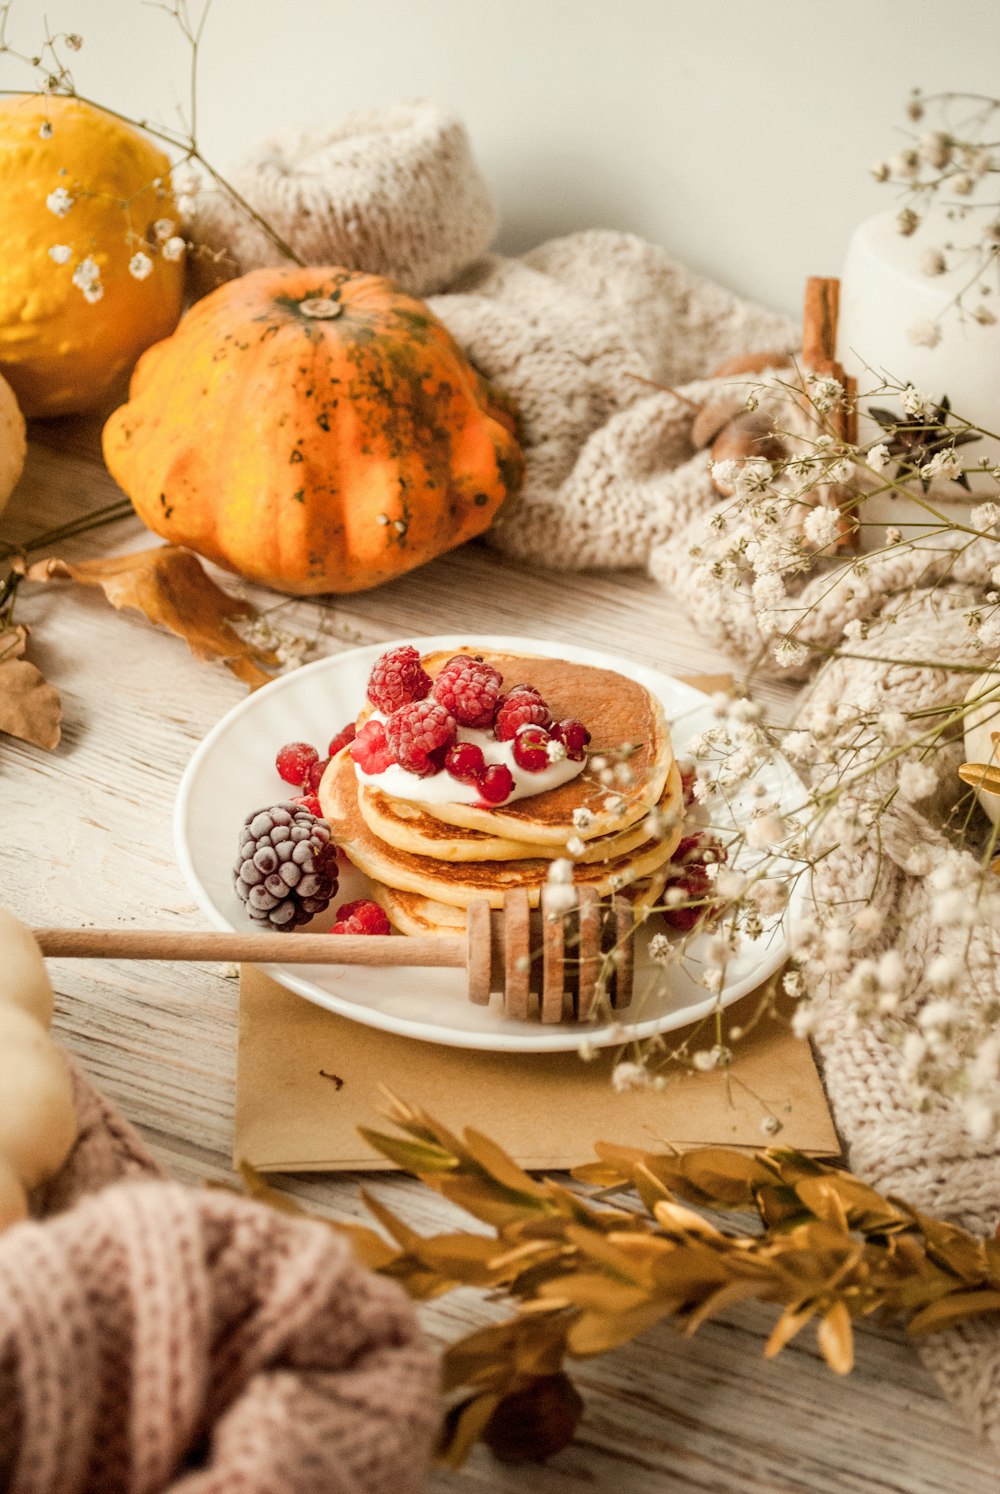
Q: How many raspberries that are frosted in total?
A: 4